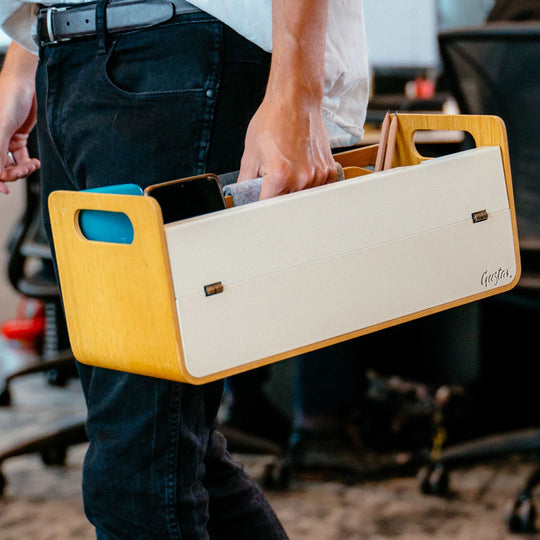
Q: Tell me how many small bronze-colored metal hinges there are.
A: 2